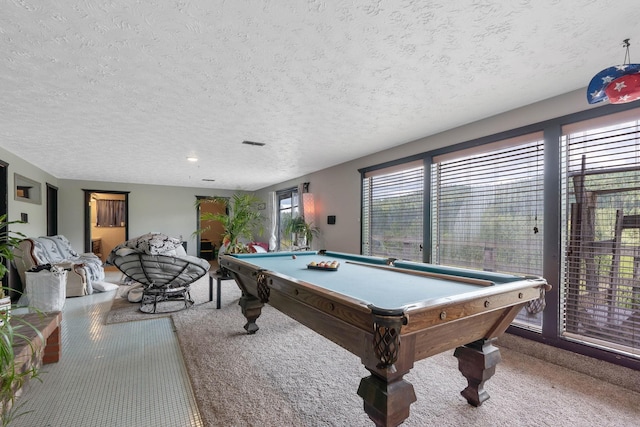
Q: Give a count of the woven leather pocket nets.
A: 3